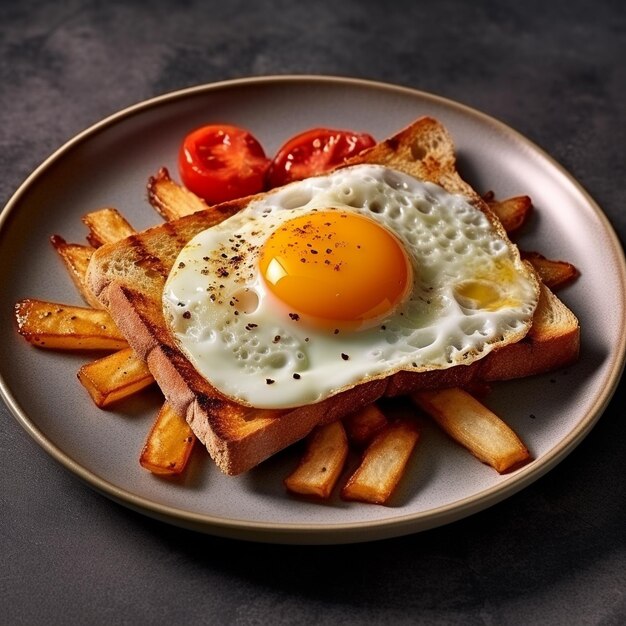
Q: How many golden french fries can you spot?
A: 12